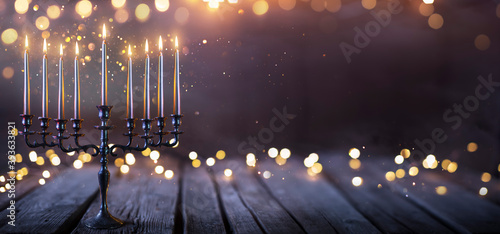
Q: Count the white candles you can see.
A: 9